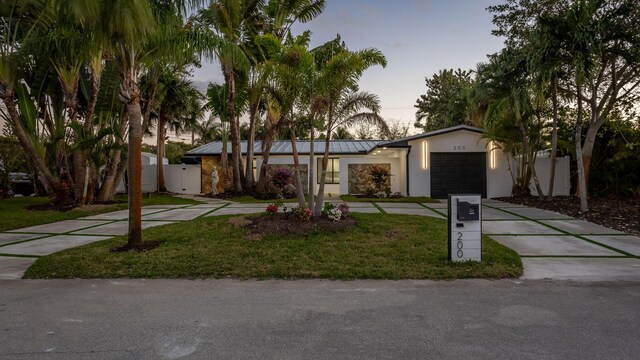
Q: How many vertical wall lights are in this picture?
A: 2